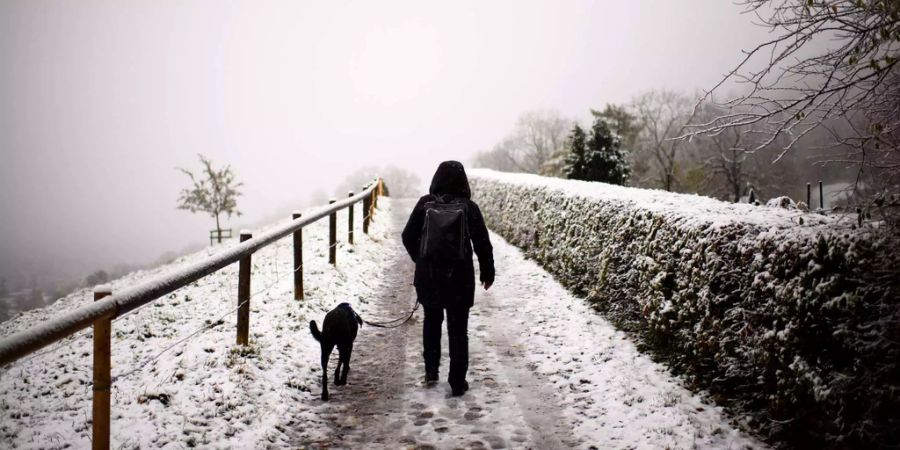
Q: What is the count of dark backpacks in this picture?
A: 1